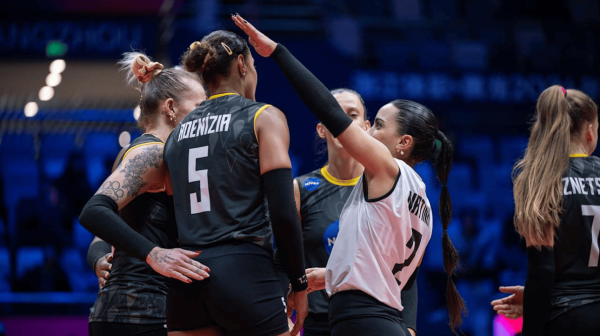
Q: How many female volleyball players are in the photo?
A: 5